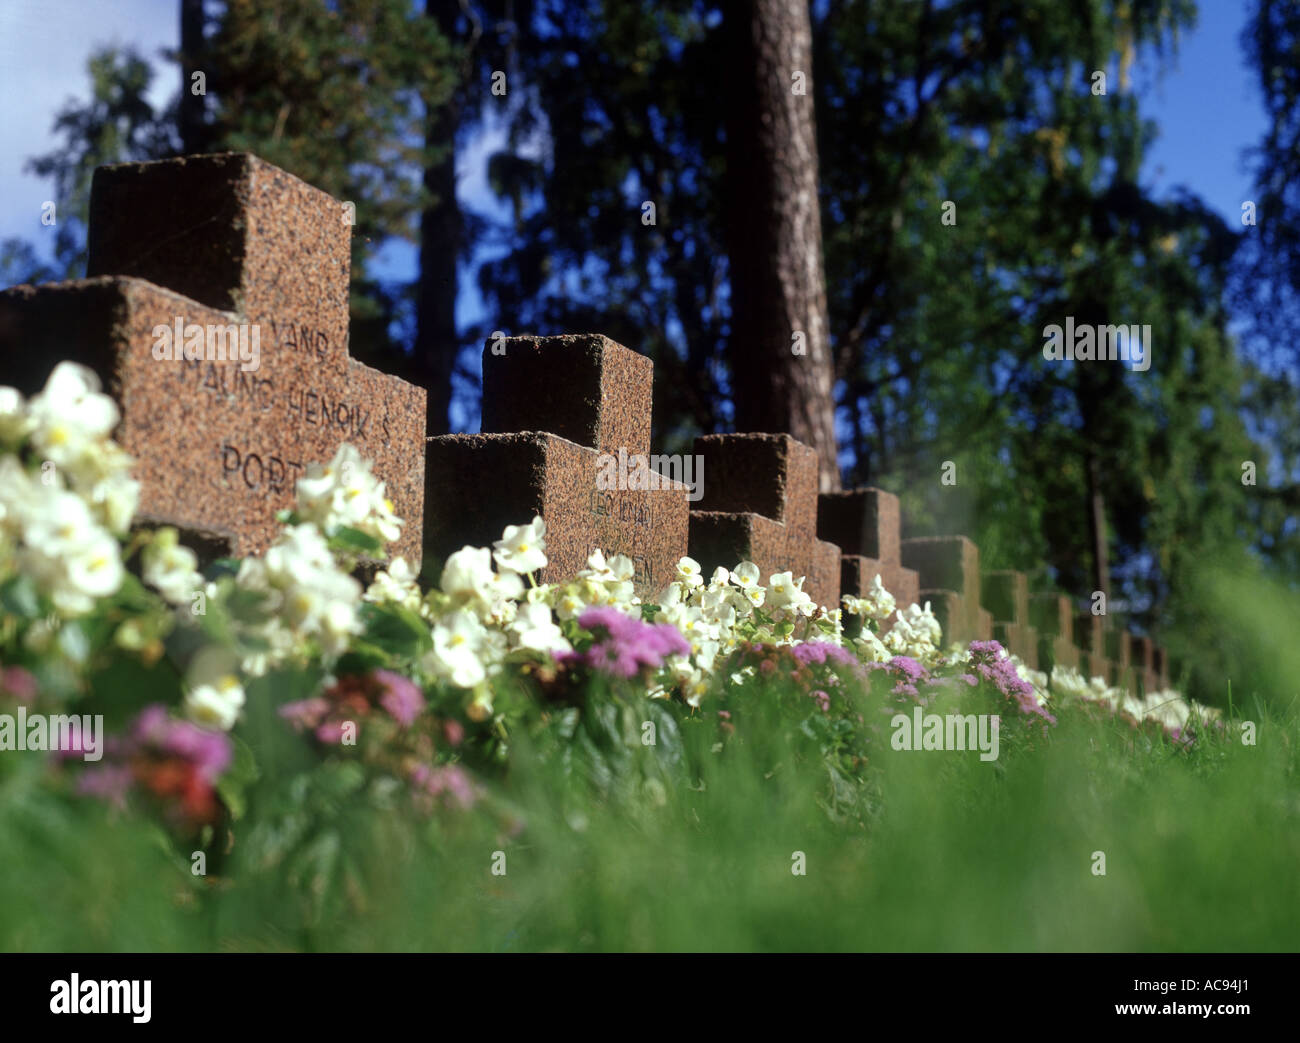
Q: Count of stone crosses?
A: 11